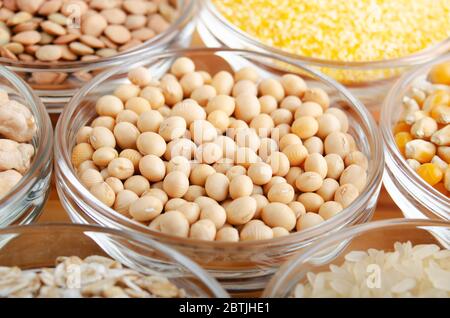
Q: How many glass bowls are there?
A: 7